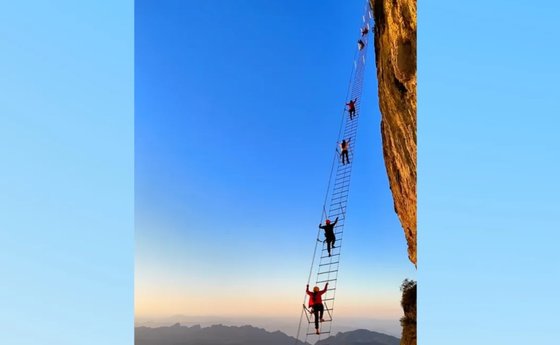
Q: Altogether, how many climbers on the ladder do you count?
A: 6